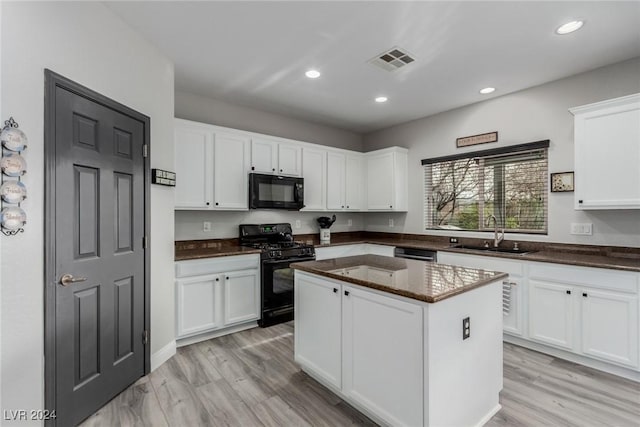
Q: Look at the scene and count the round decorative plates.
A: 4